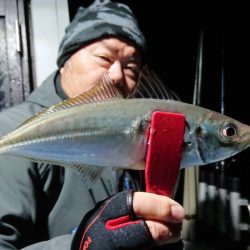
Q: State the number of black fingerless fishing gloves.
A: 1